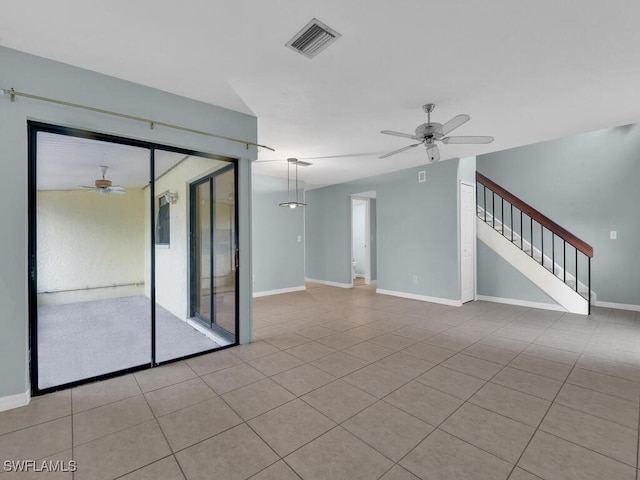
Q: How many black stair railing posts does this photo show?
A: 12